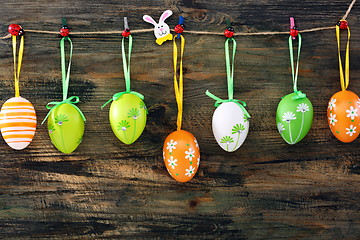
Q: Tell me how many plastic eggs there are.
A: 7